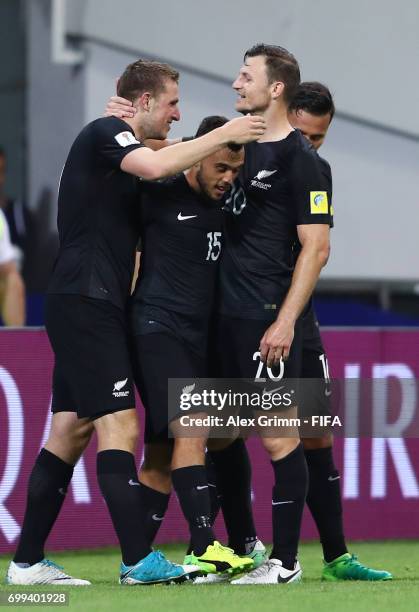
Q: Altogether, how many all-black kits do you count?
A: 4